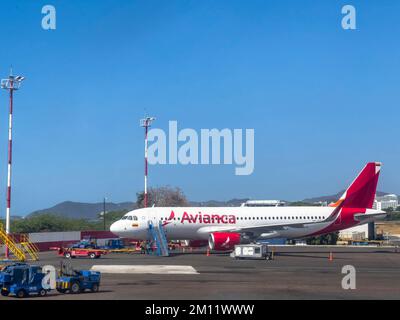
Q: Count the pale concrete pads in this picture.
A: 1